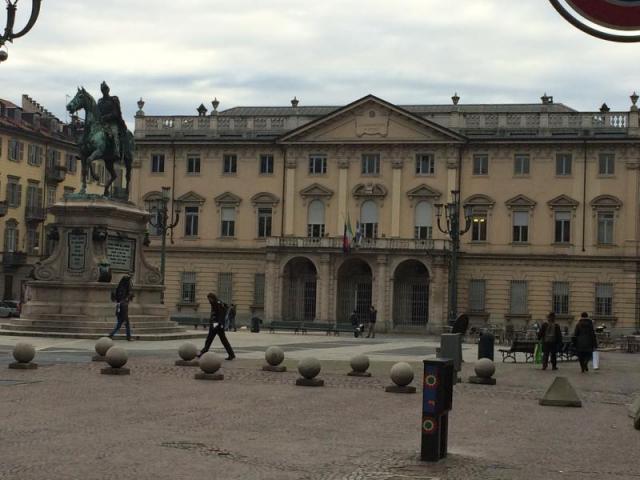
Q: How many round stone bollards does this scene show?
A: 10